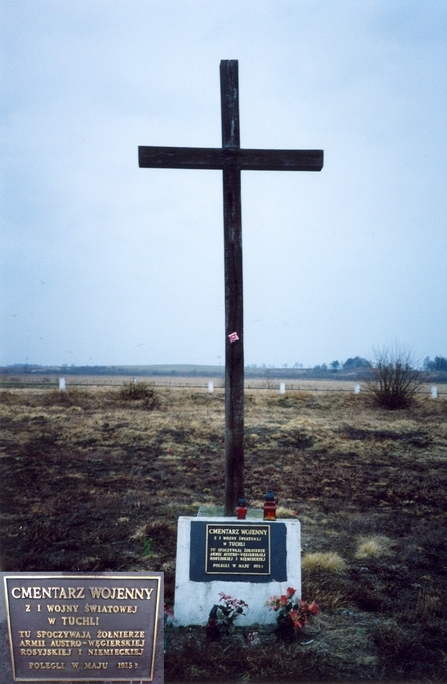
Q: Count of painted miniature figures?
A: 0